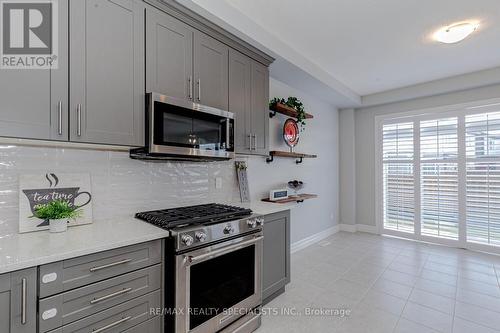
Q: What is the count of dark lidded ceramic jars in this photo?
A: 0